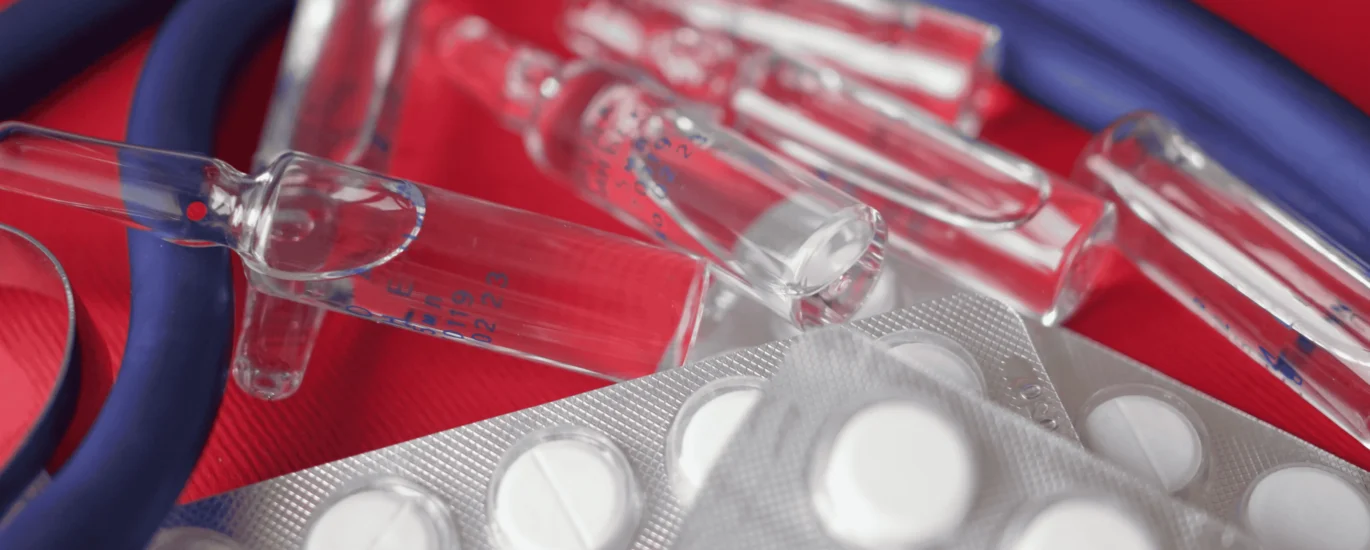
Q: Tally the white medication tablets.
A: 8